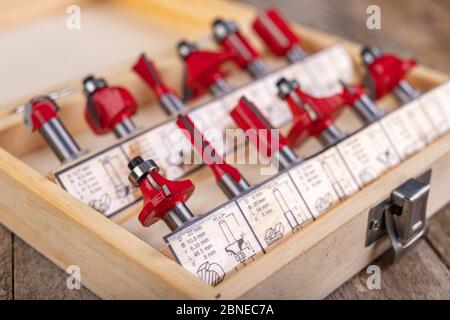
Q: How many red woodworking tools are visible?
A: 12